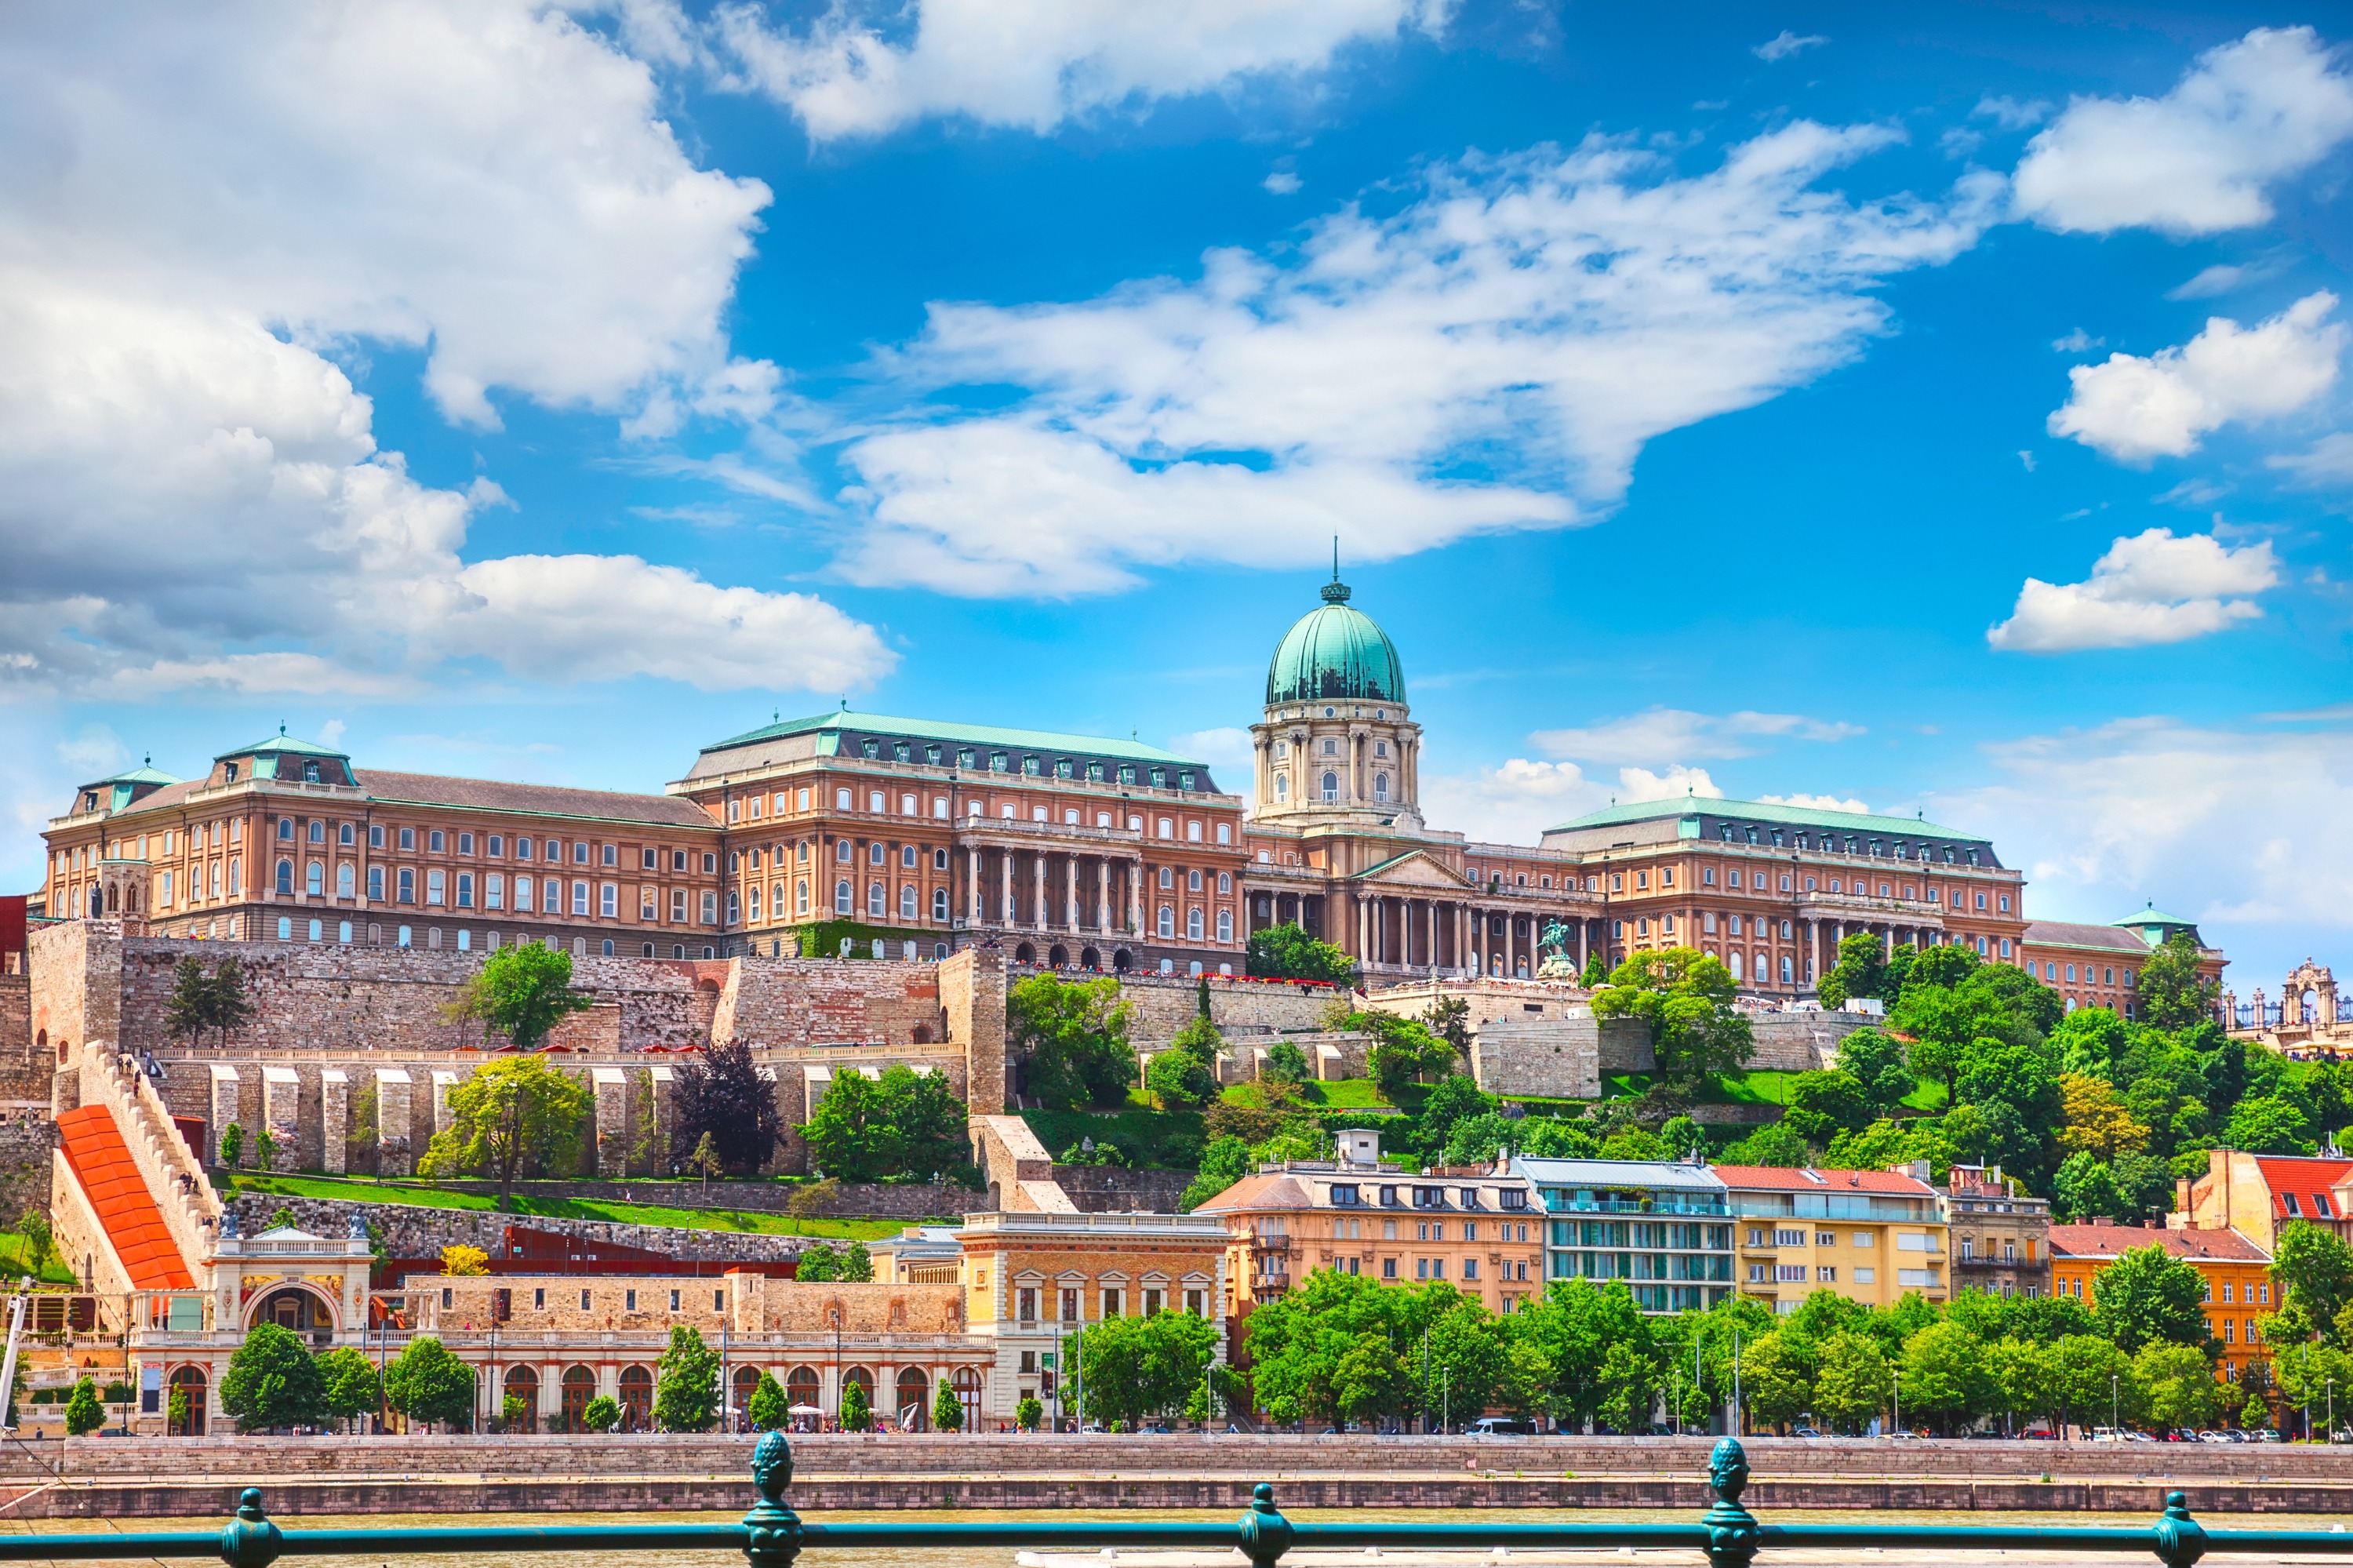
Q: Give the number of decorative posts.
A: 5